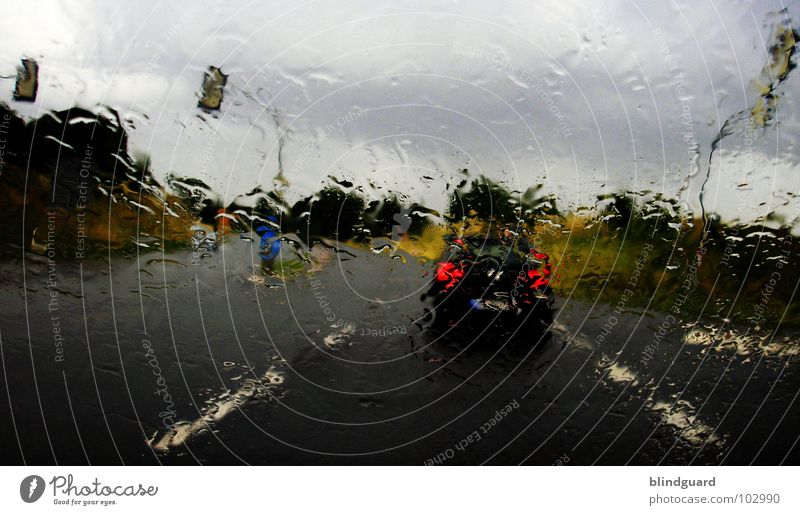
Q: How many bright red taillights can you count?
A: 2